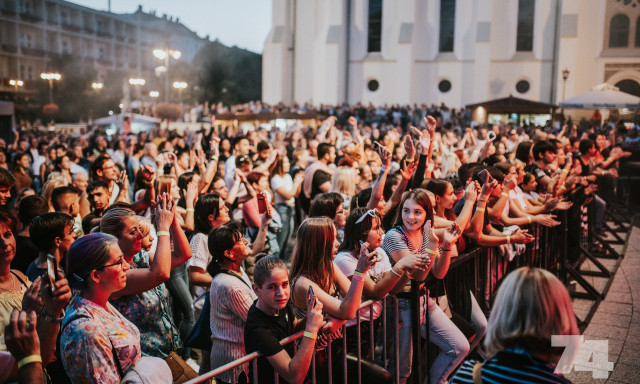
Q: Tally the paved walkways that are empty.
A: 1